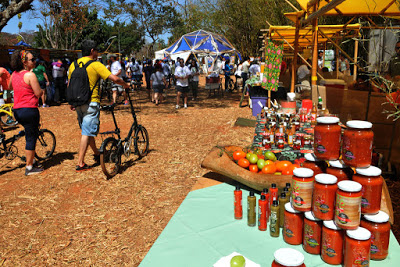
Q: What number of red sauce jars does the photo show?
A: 14